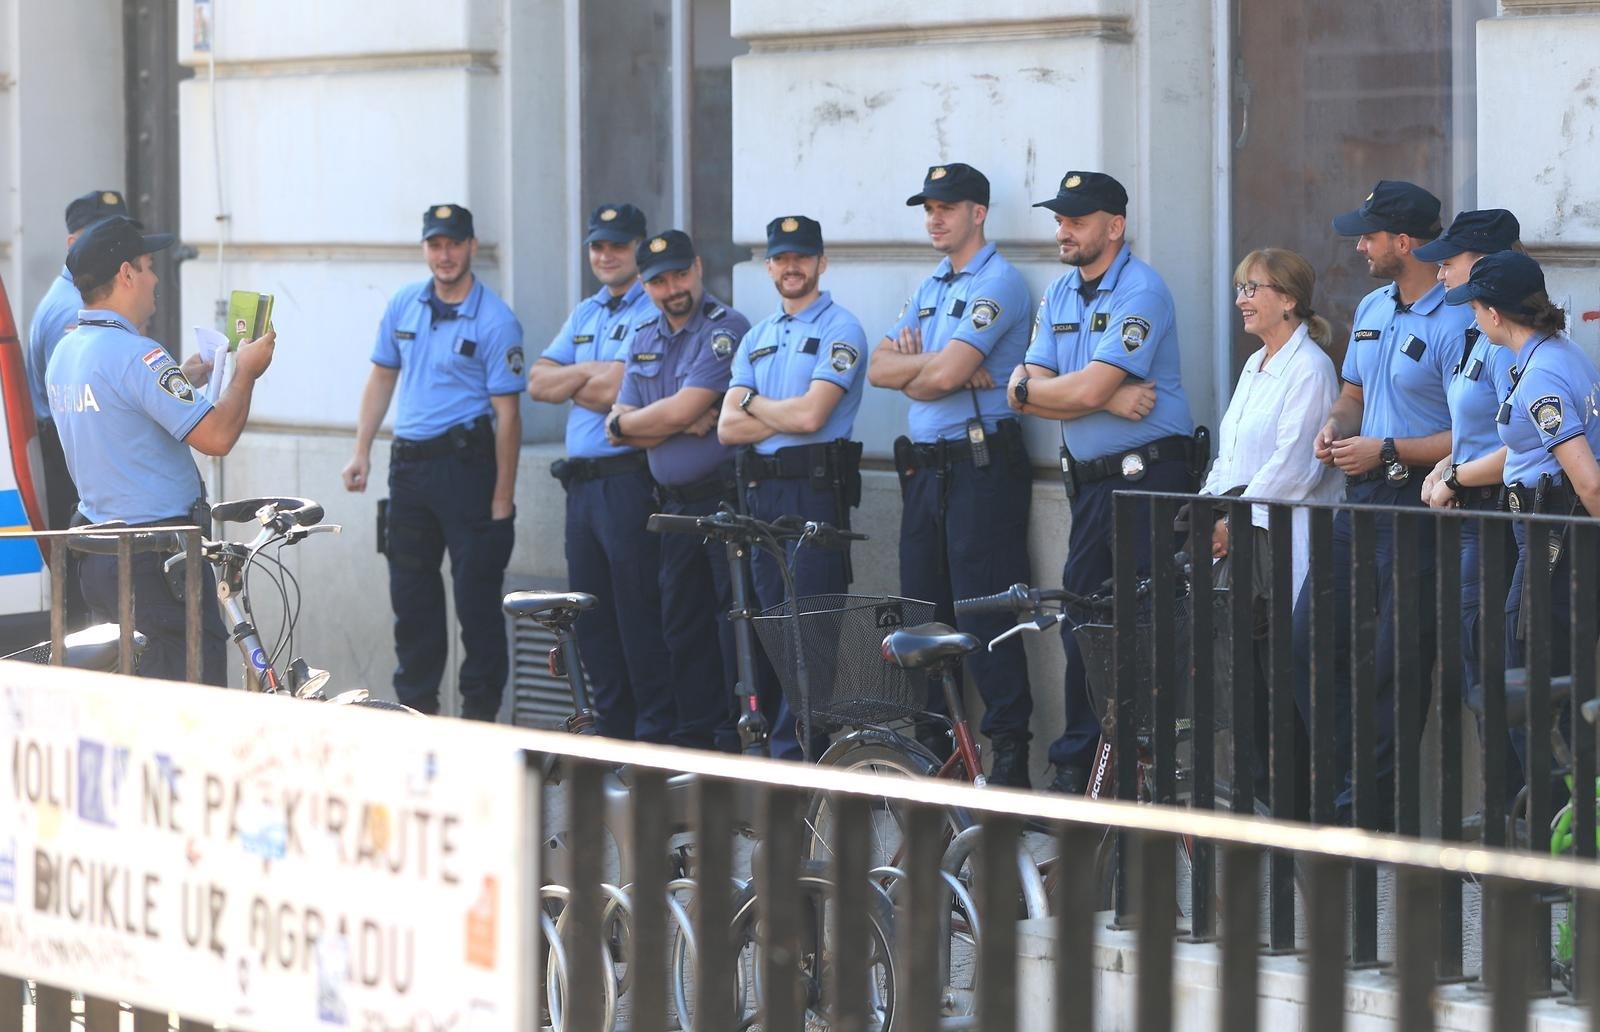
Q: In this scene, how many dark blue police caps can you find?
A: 11